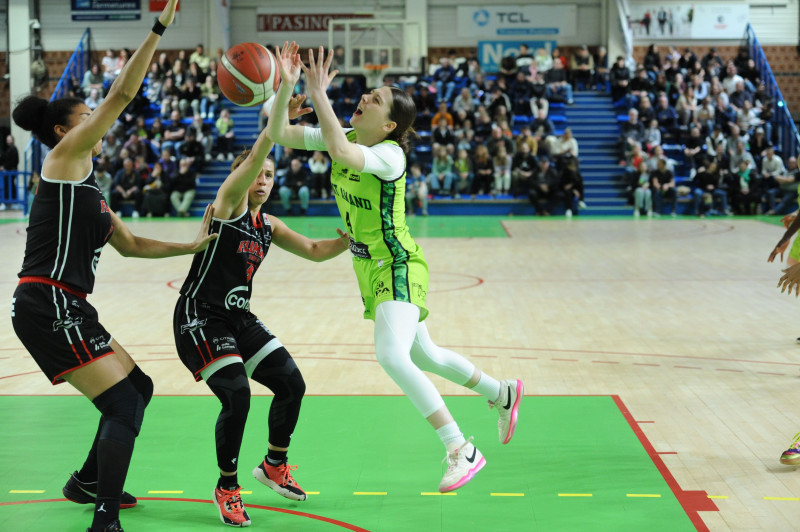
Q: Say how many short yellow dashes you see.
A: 11